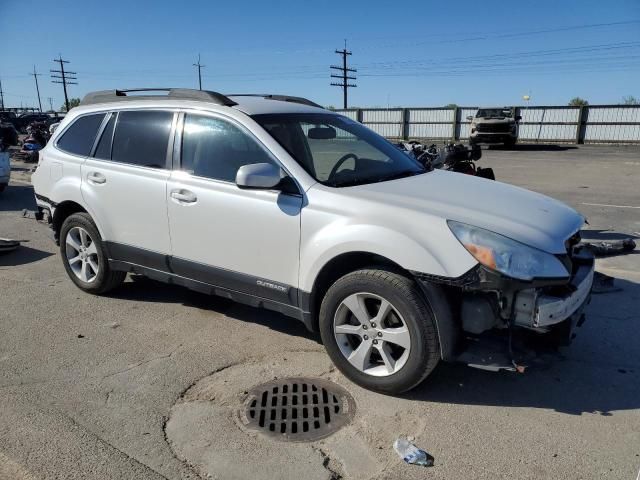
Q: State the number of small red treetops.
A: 0